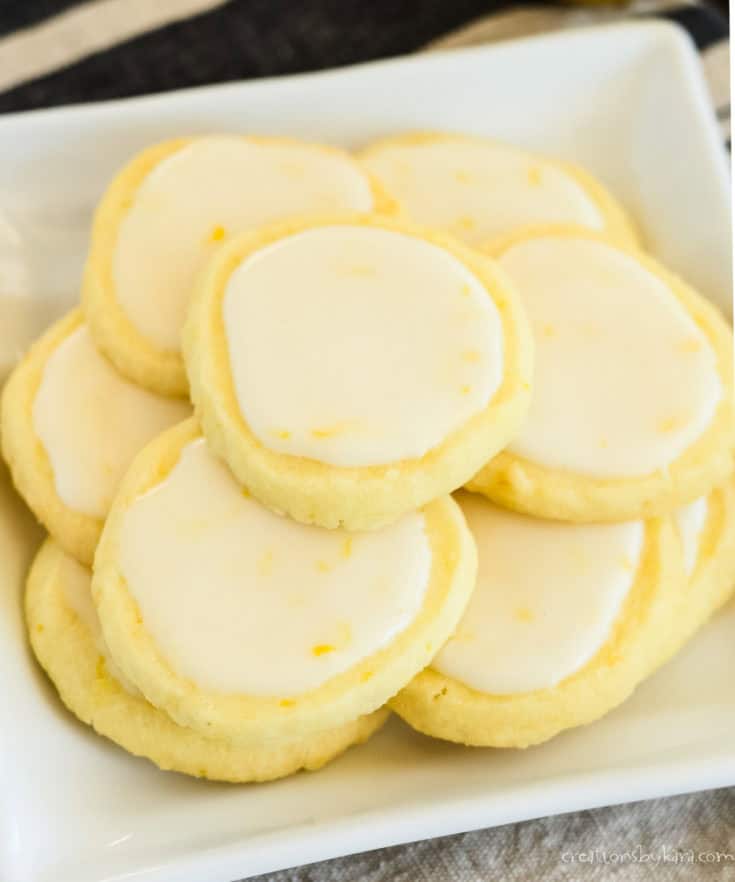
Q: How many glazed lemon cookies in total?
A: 9